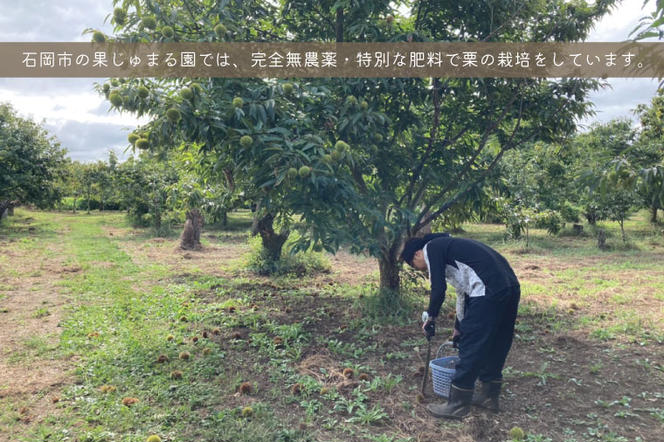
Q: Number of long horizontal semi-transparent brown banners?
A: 1